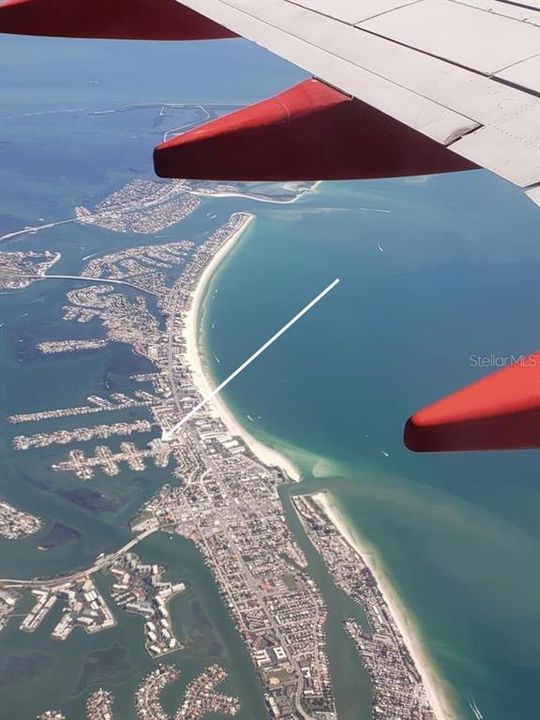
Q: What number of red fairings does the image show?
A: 3